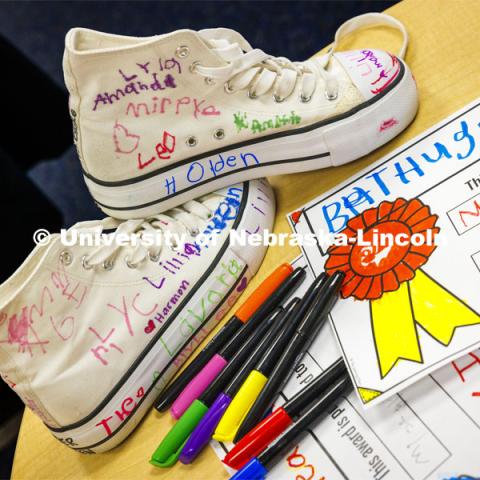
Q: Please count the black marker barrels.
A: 8